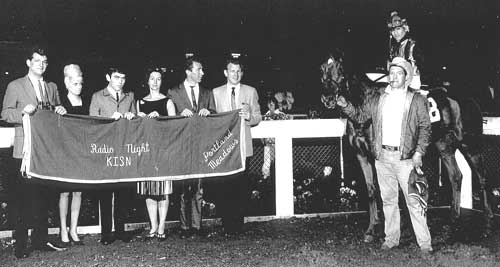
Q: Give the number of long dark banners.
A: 1